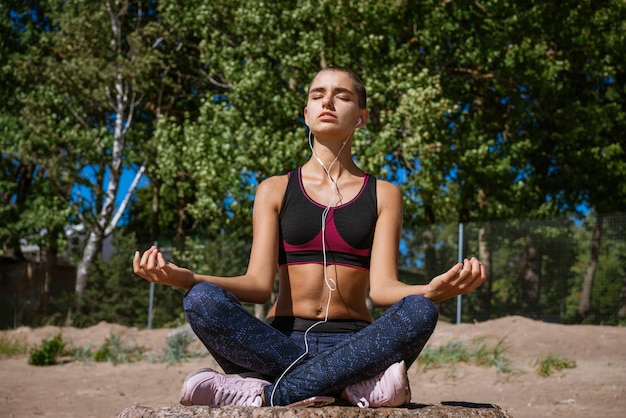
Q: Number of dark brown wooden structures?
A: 1